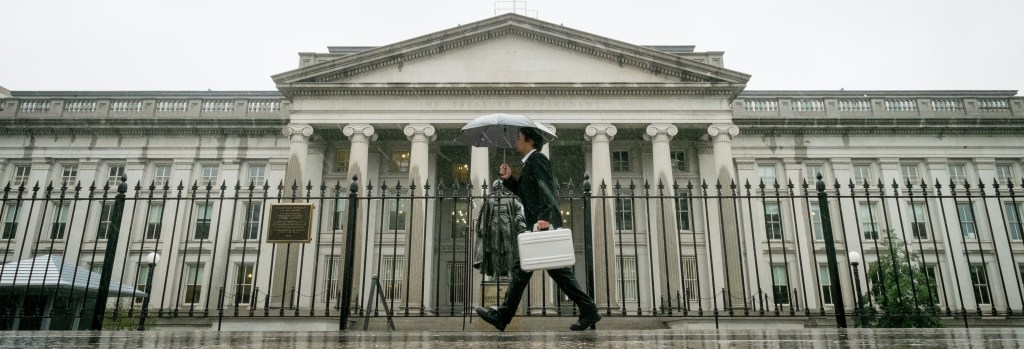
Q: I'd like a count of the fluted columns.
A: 8